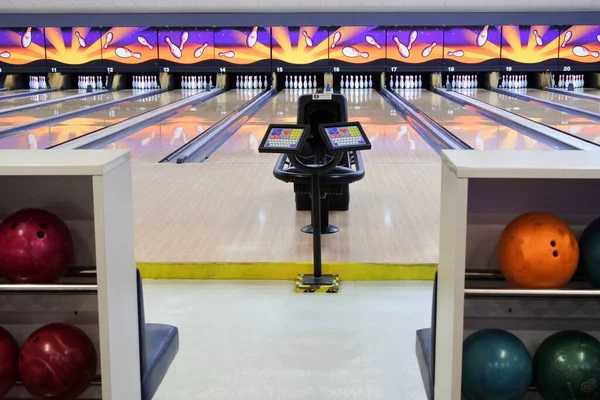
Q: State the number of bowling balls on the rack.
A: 7